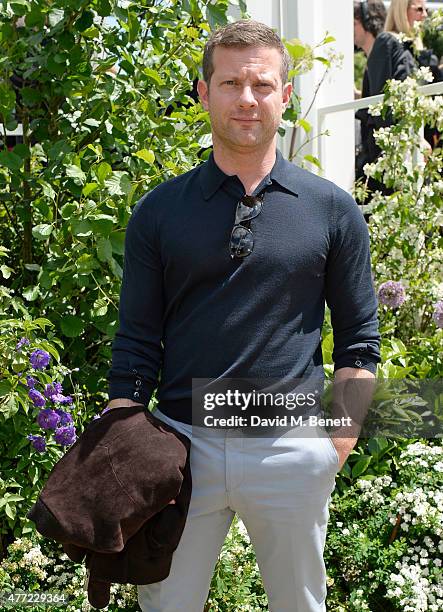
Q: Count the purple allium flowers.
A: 2